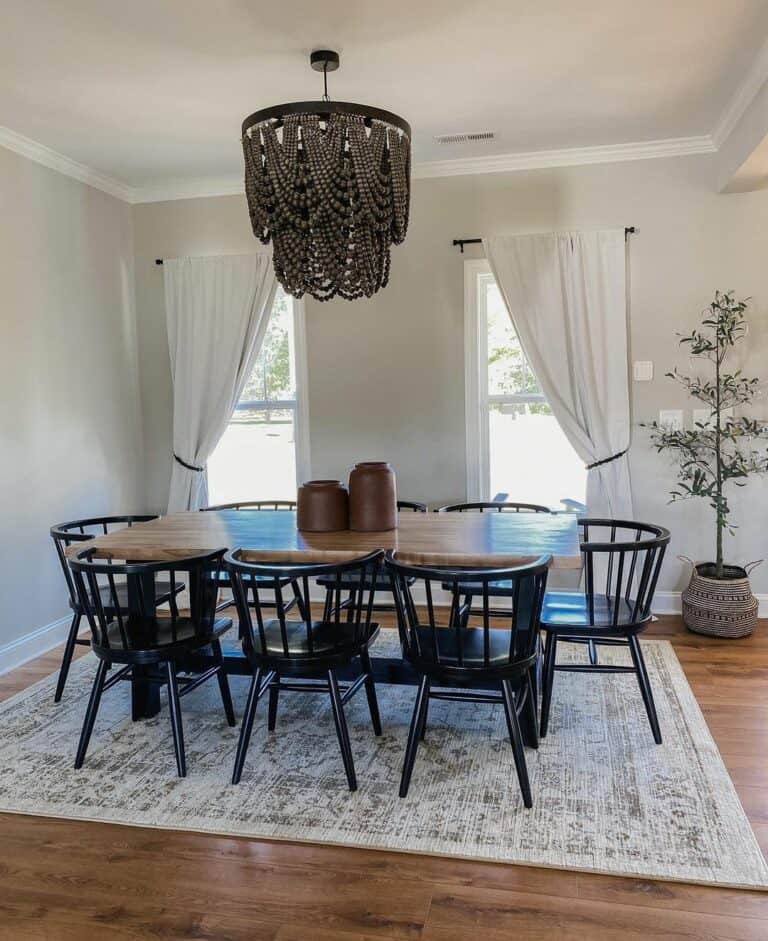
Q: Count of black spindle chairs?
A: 8